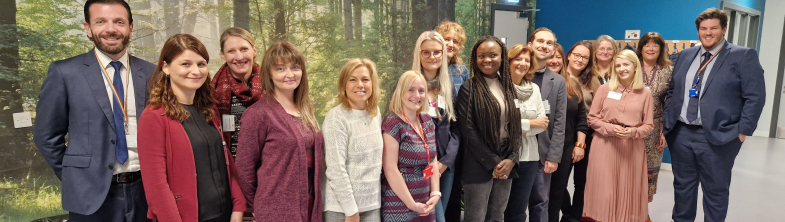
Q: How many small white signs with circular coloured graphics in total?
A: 1